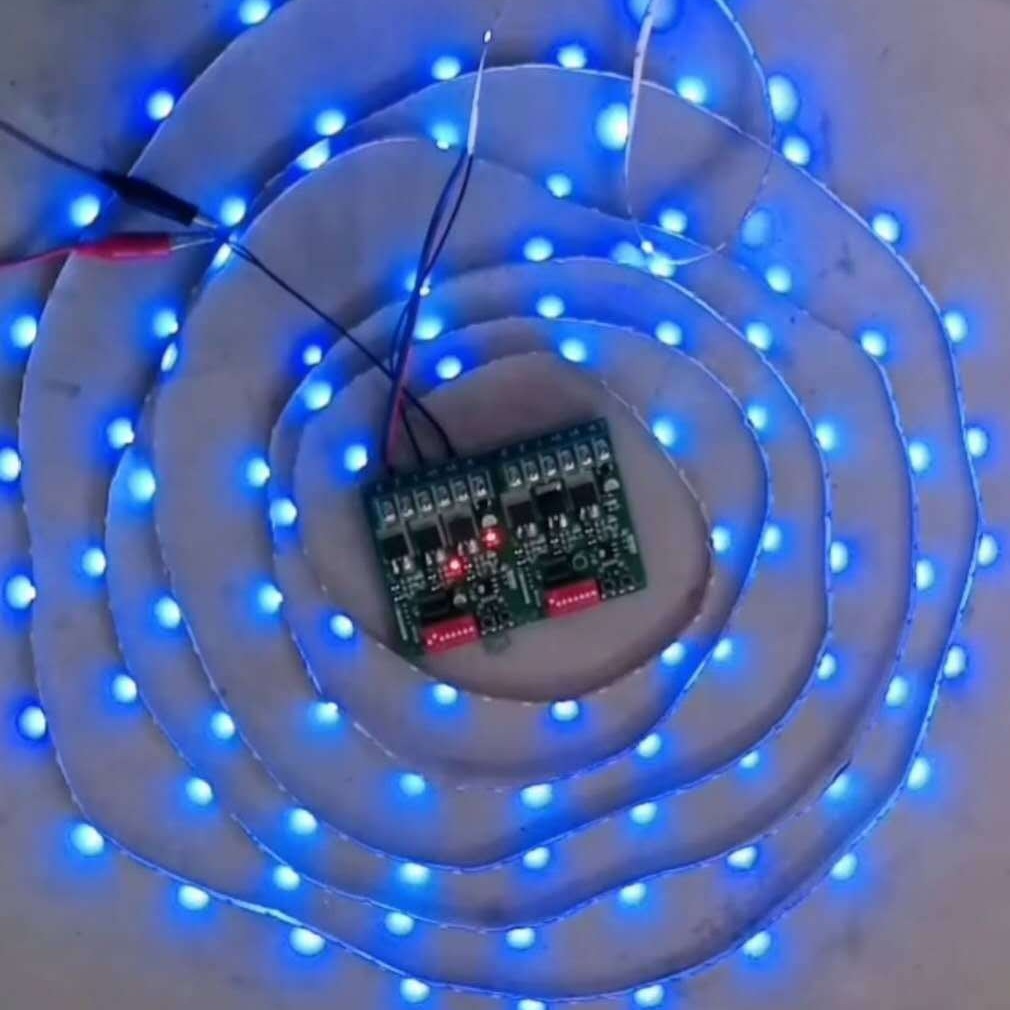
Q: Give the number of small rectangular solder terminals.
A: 12